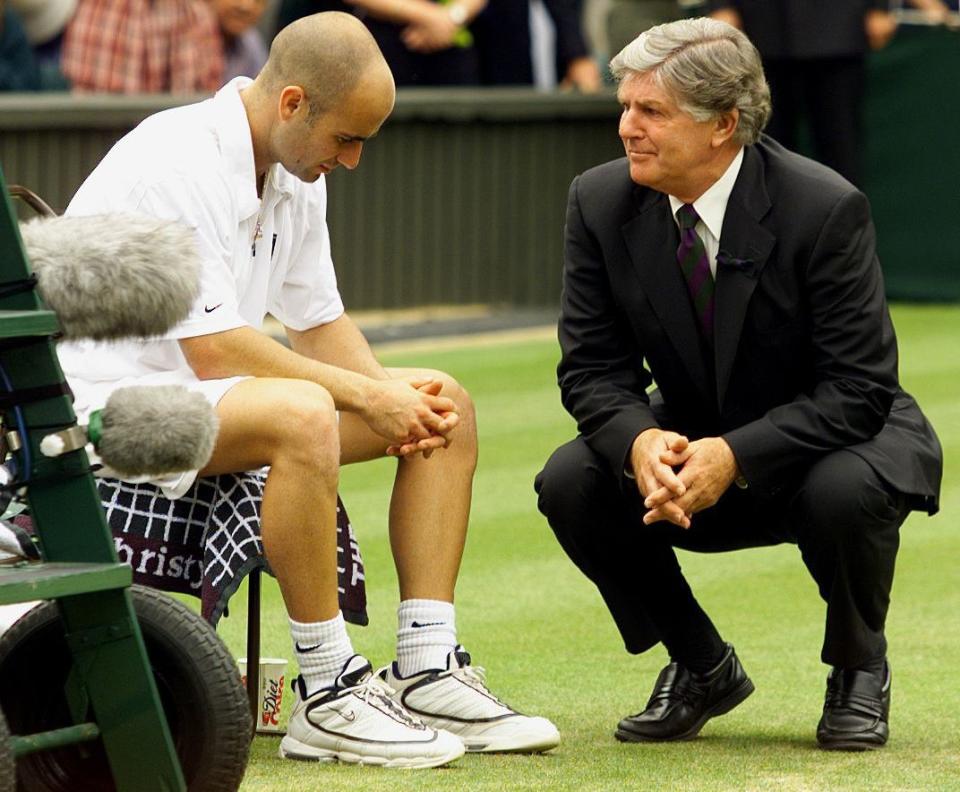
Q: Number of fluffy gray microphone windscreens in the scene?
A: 2